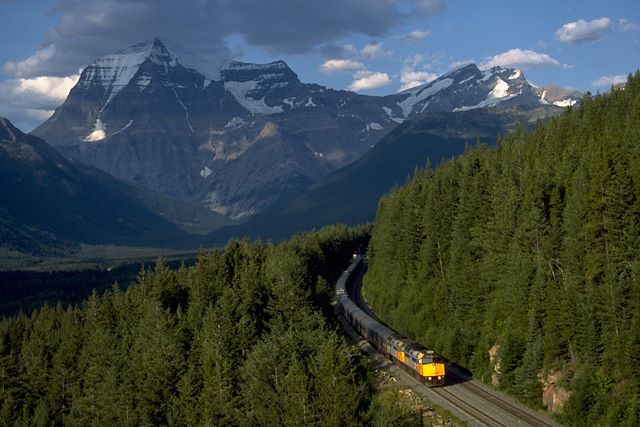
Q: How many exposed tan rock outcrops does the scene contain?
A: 2